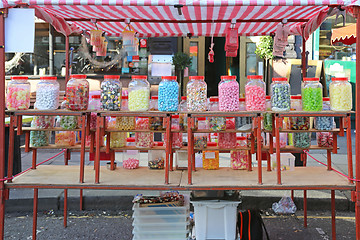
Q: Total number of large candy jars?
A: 12